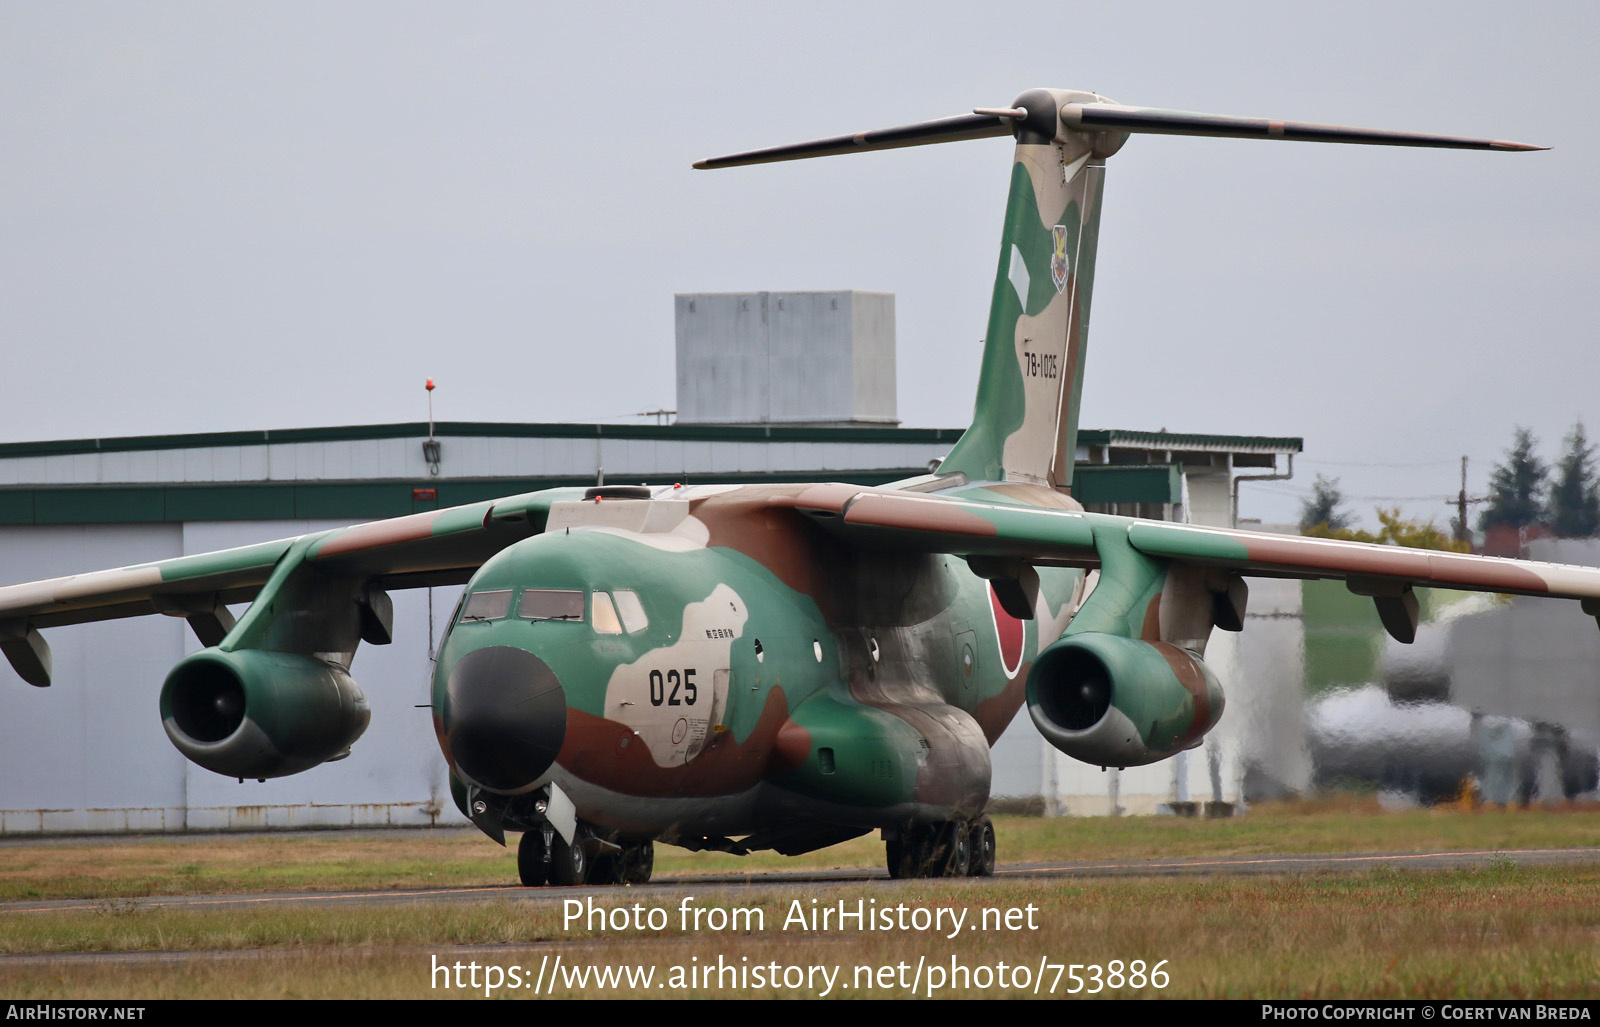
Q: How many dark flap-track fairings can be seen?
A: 7